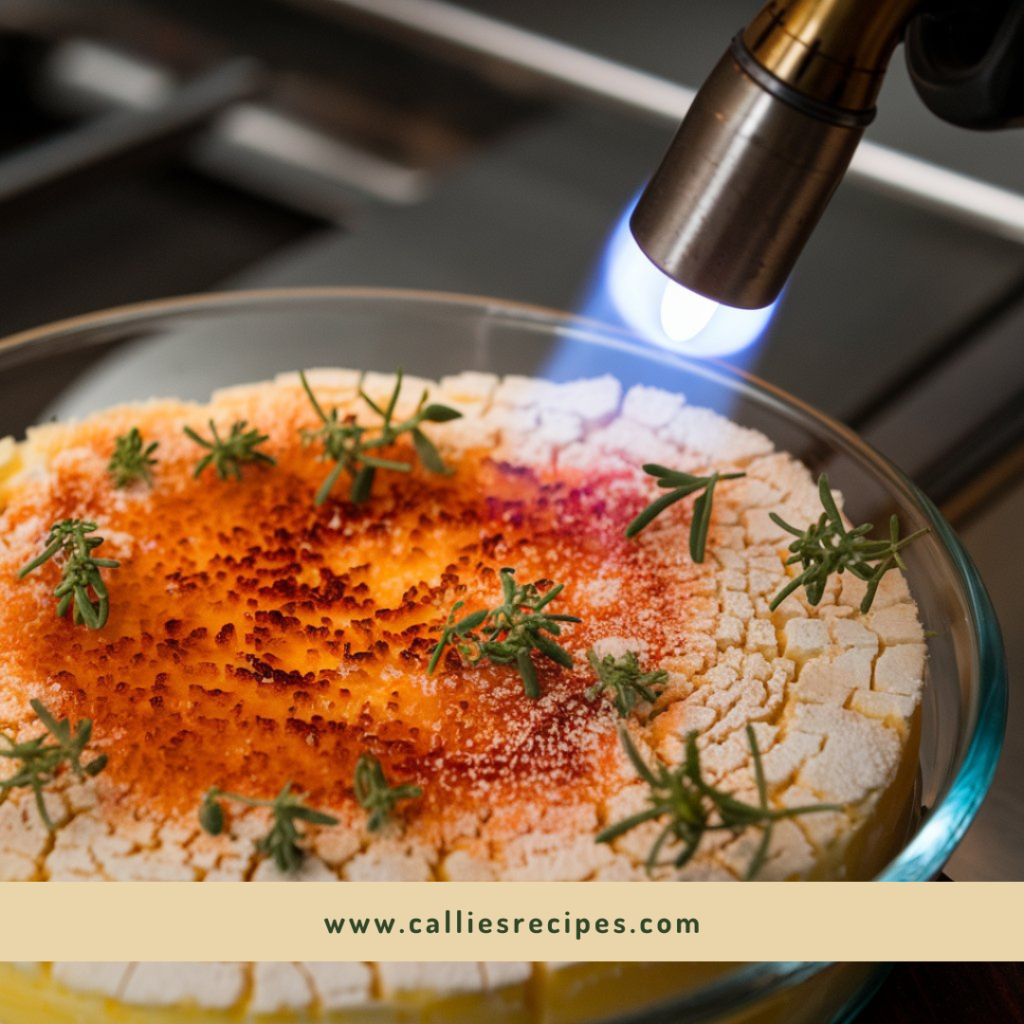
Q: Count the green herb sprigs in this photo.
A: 12